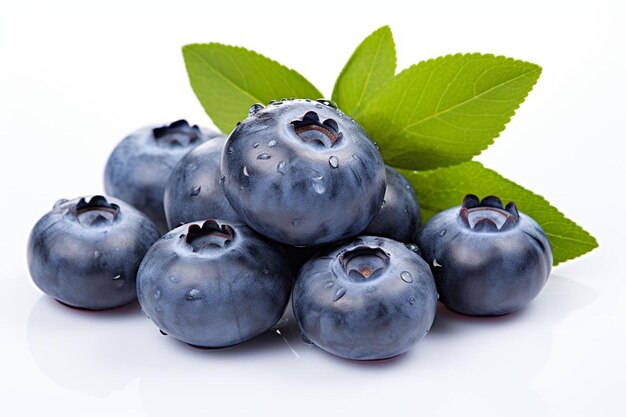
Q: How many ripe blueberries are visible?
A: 8